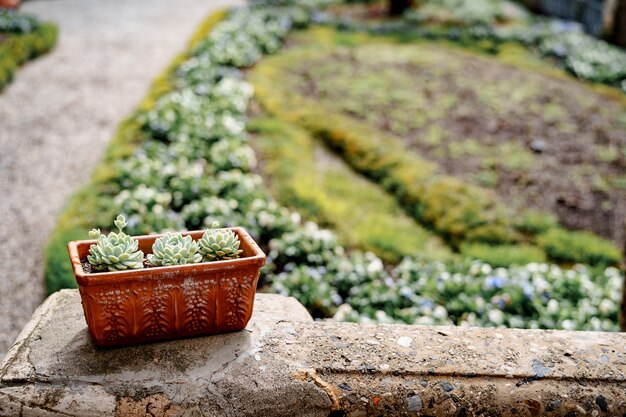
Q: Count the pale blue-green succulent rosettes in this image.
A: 3